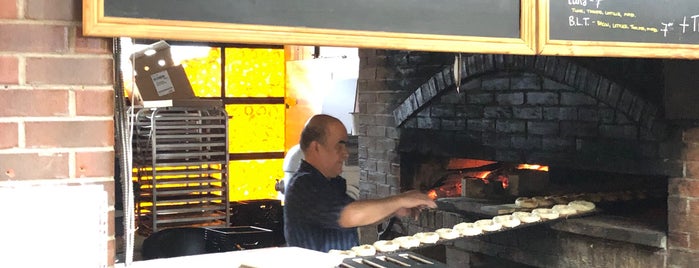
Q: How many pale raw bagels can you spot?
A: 13